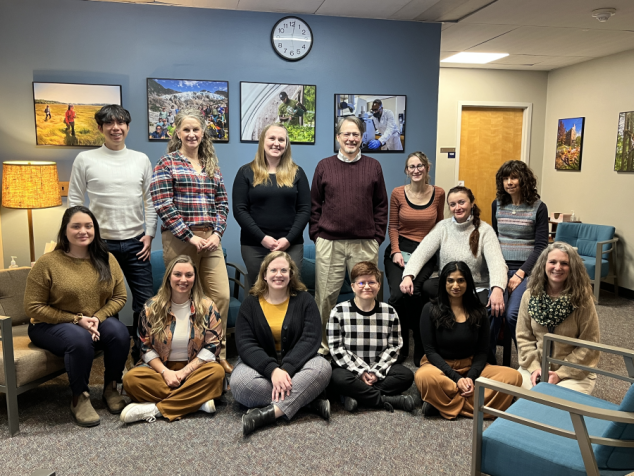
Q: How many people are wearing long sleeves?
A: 13